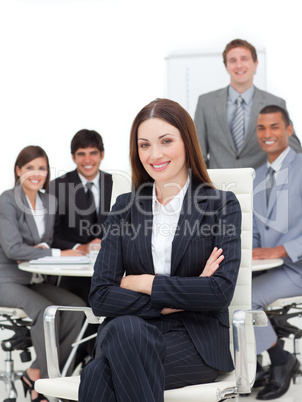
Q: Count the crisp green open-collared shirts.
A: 0